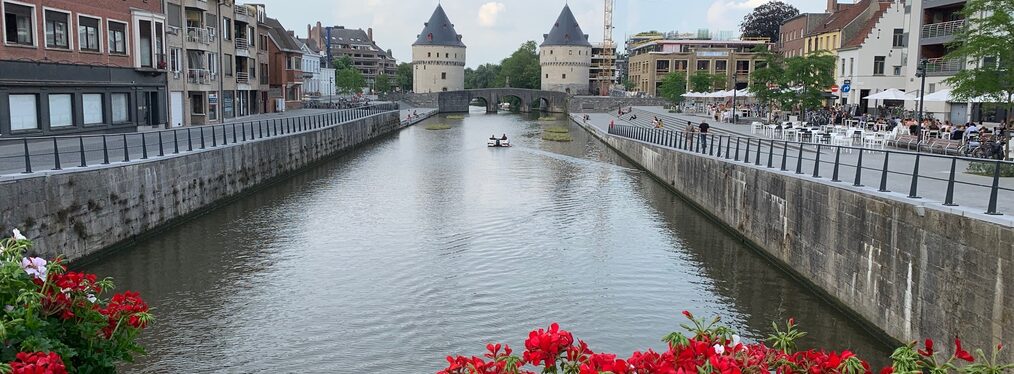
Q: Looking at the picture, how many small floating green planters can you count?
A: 5